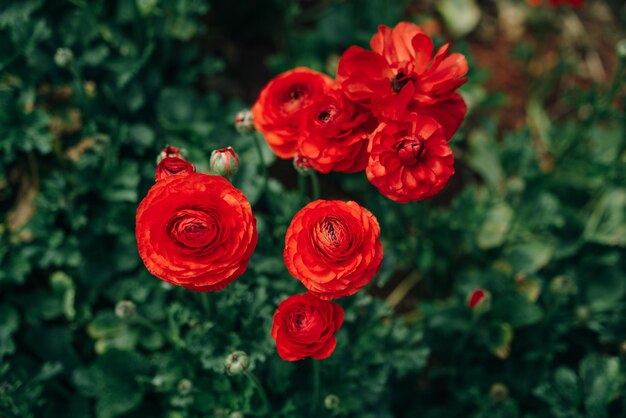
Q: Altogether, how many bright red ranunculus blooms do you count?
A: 7